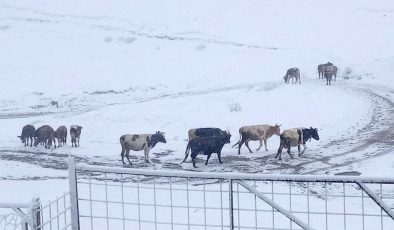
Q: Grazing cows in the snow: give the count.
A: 12